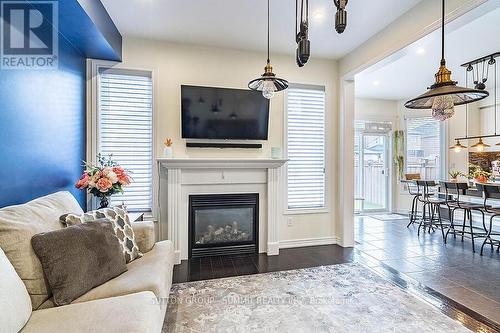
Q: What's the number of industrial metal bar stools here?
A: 4